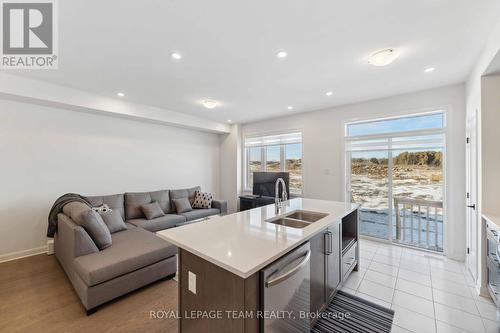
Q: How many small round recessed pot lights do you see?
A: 7